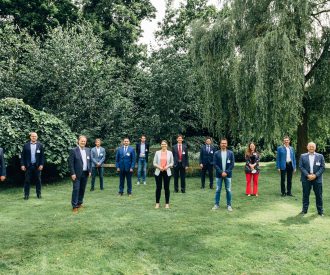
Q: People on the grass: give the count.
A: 13